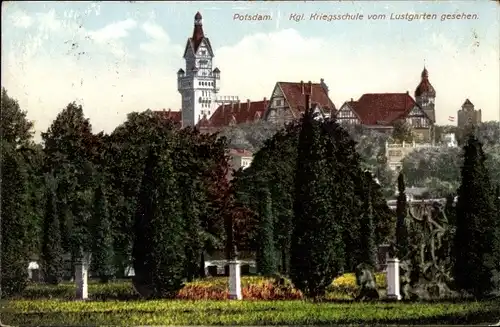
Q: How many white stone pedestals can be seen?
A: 3